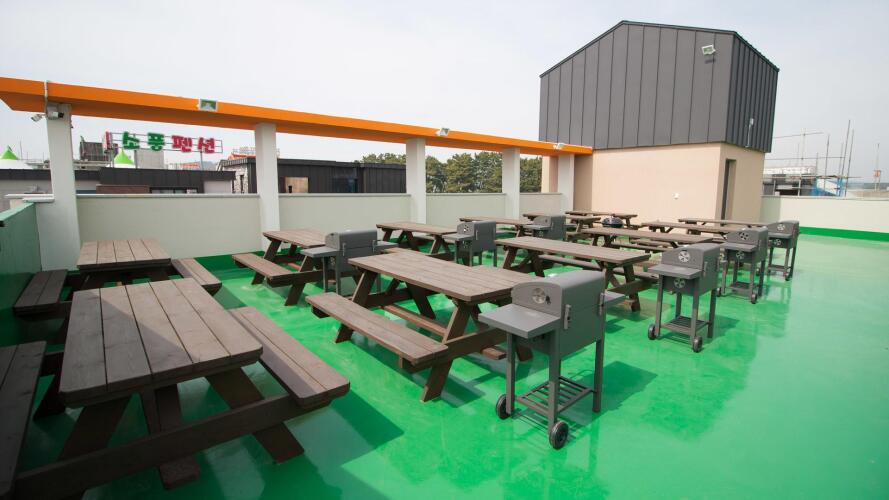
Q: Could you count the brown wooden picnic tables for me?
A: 12